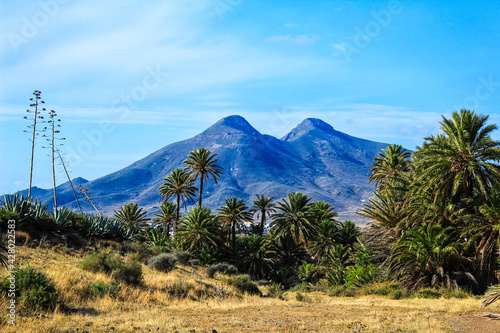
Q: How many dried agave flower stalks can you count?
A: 4